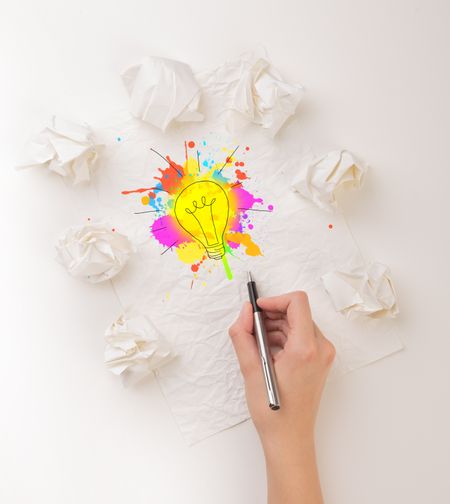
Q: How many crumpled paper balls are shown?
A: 7